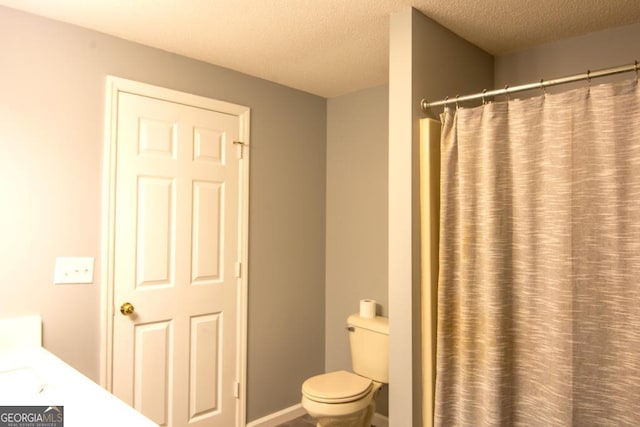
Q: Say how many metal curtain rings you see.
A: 7